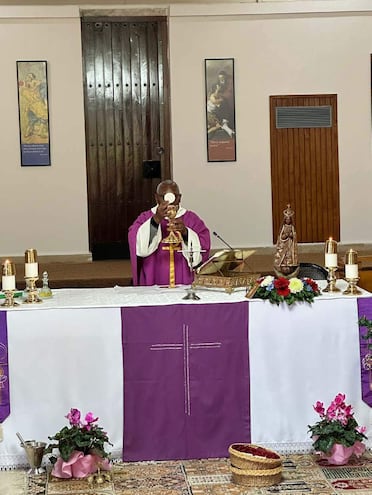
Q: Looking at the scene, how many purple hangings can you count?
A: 3